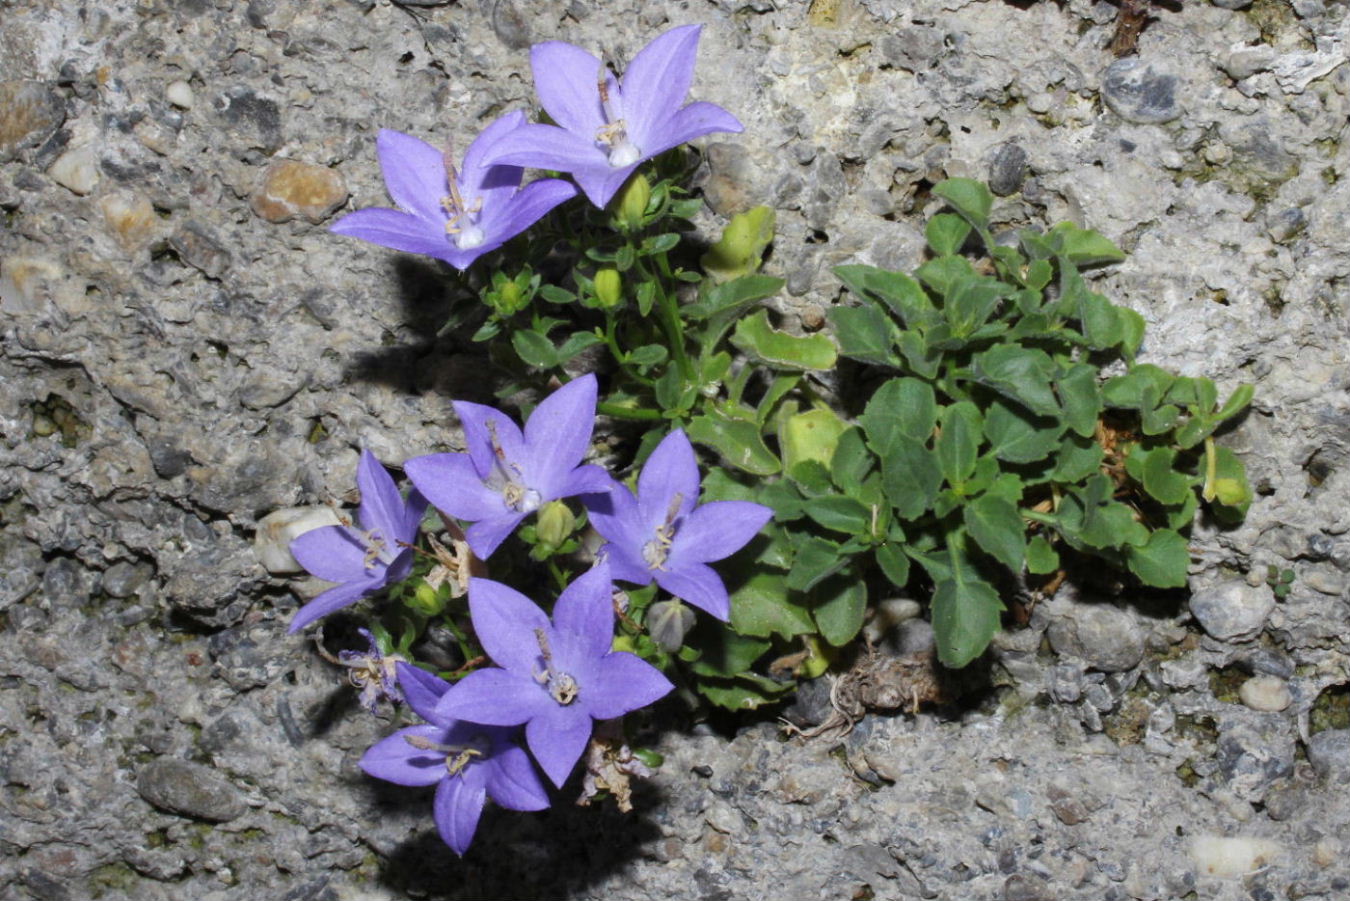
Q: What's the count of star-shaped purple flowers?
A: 7